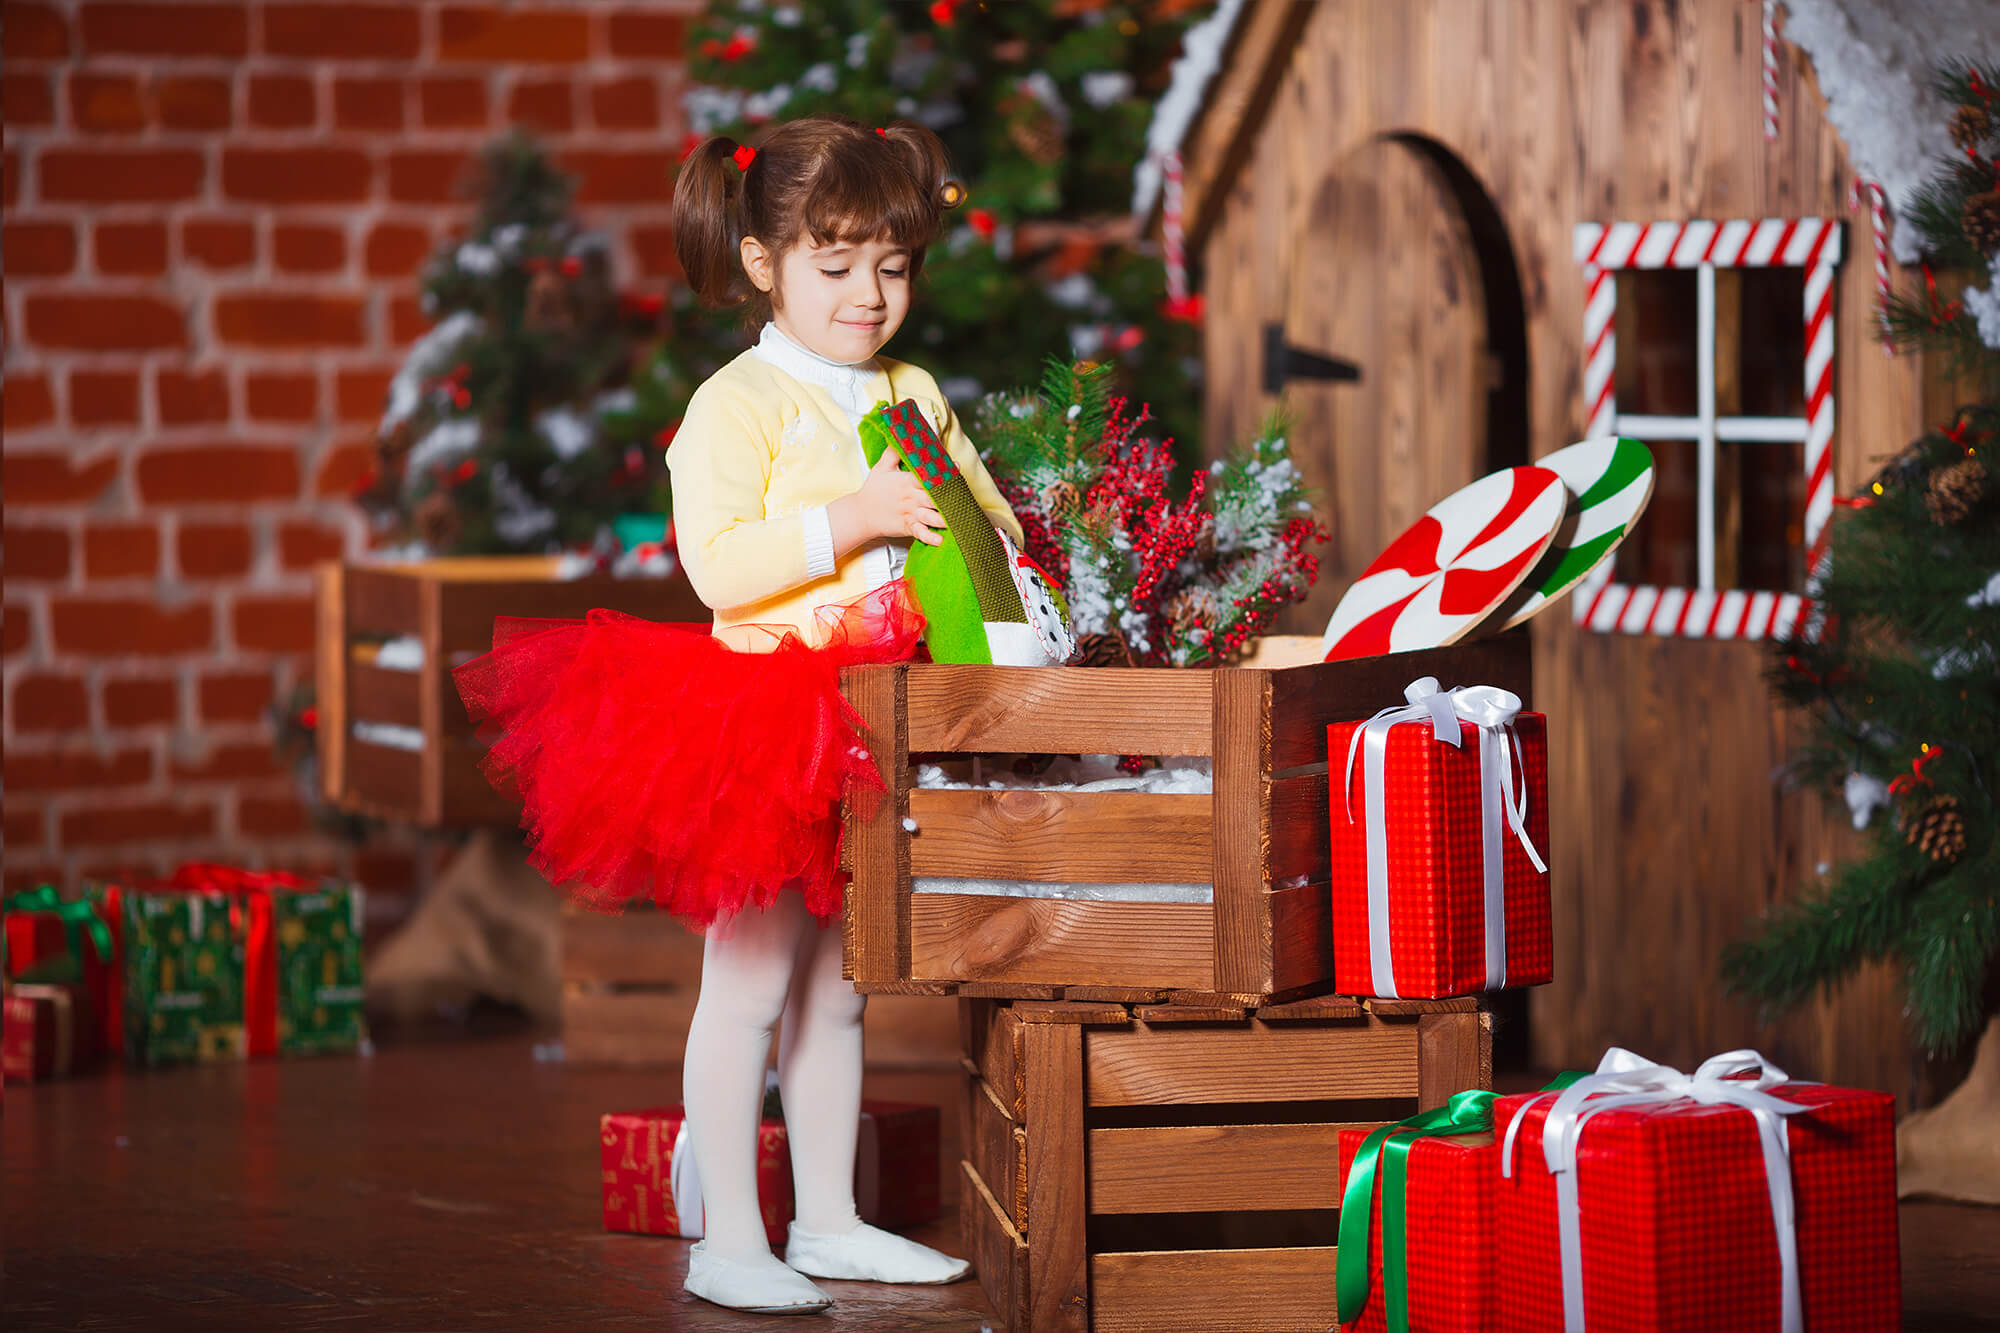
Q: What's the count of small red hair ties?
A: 2